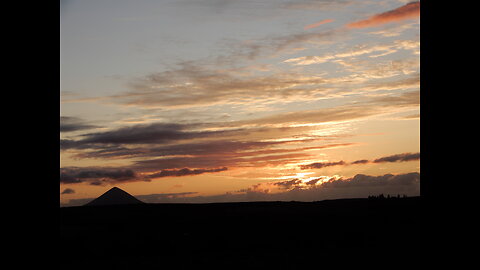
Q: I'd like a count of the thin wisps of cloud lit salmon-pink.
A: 2